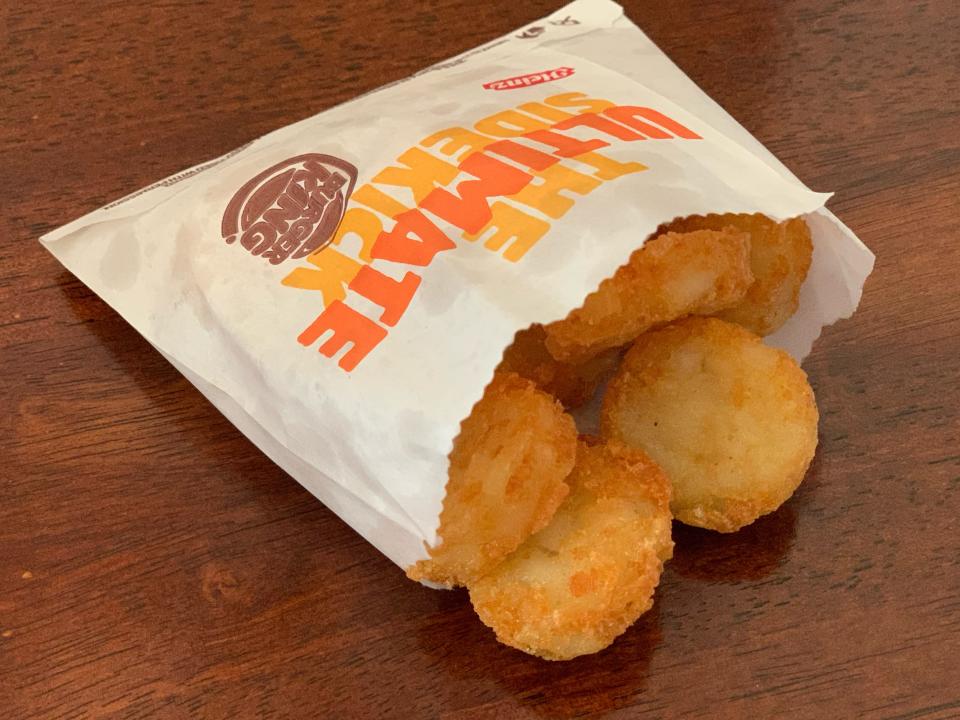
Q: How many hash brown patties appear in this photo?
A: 6